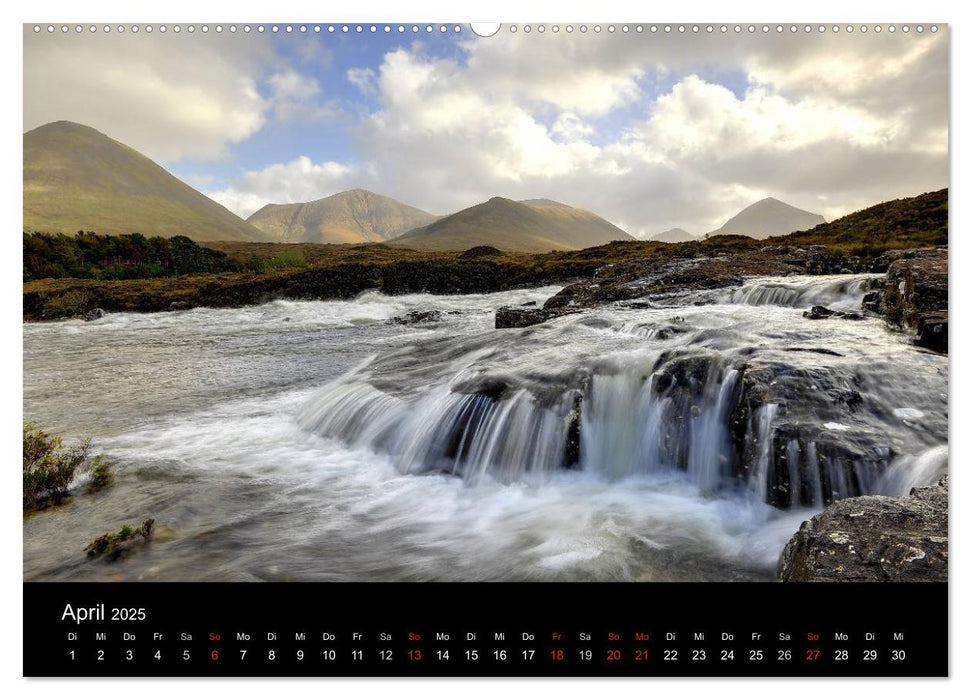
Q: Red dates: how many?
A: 6